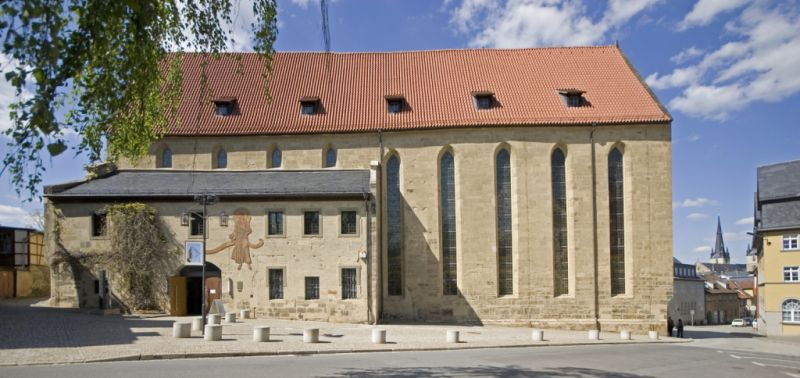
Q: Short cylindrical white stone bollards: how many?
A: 14